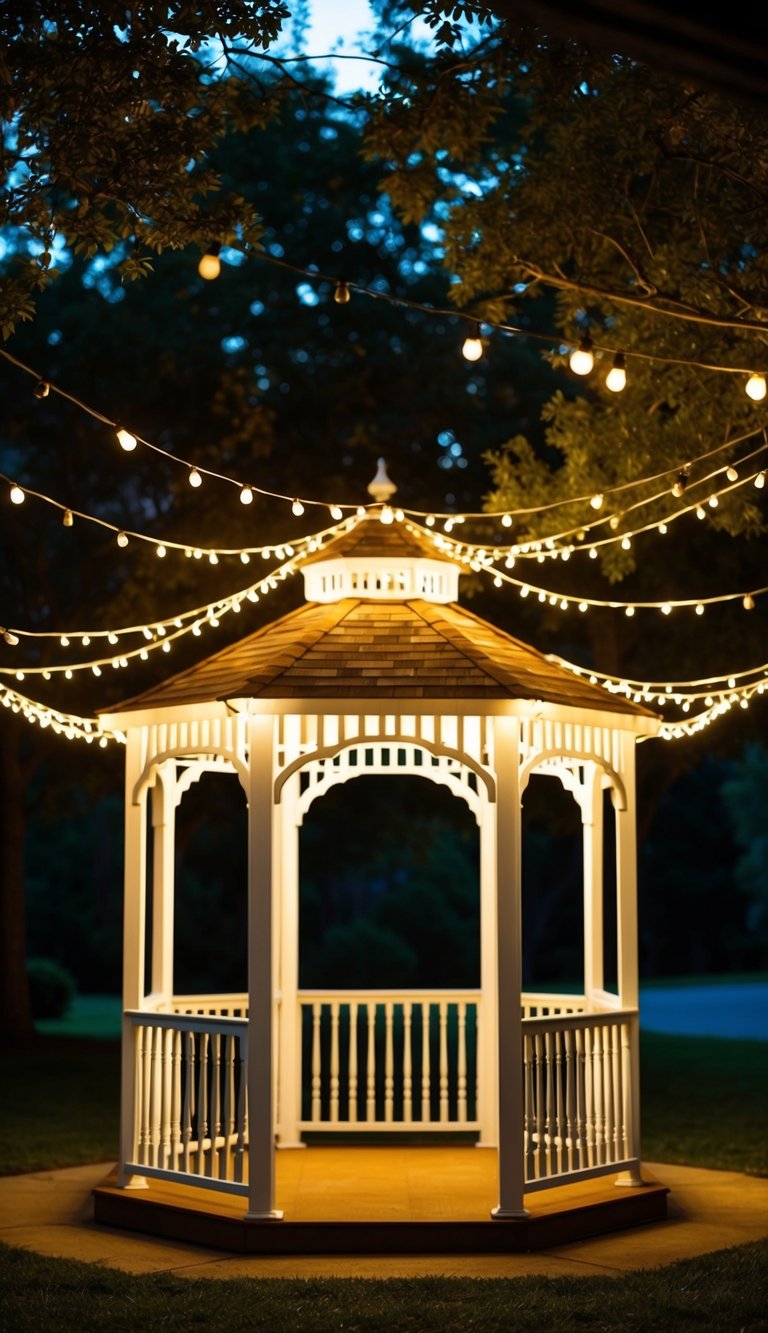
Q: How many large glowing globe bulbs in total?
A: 5